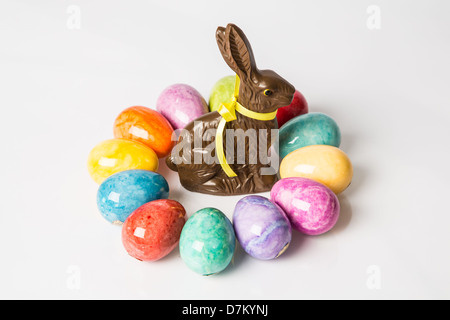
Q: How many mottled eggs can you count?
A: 12